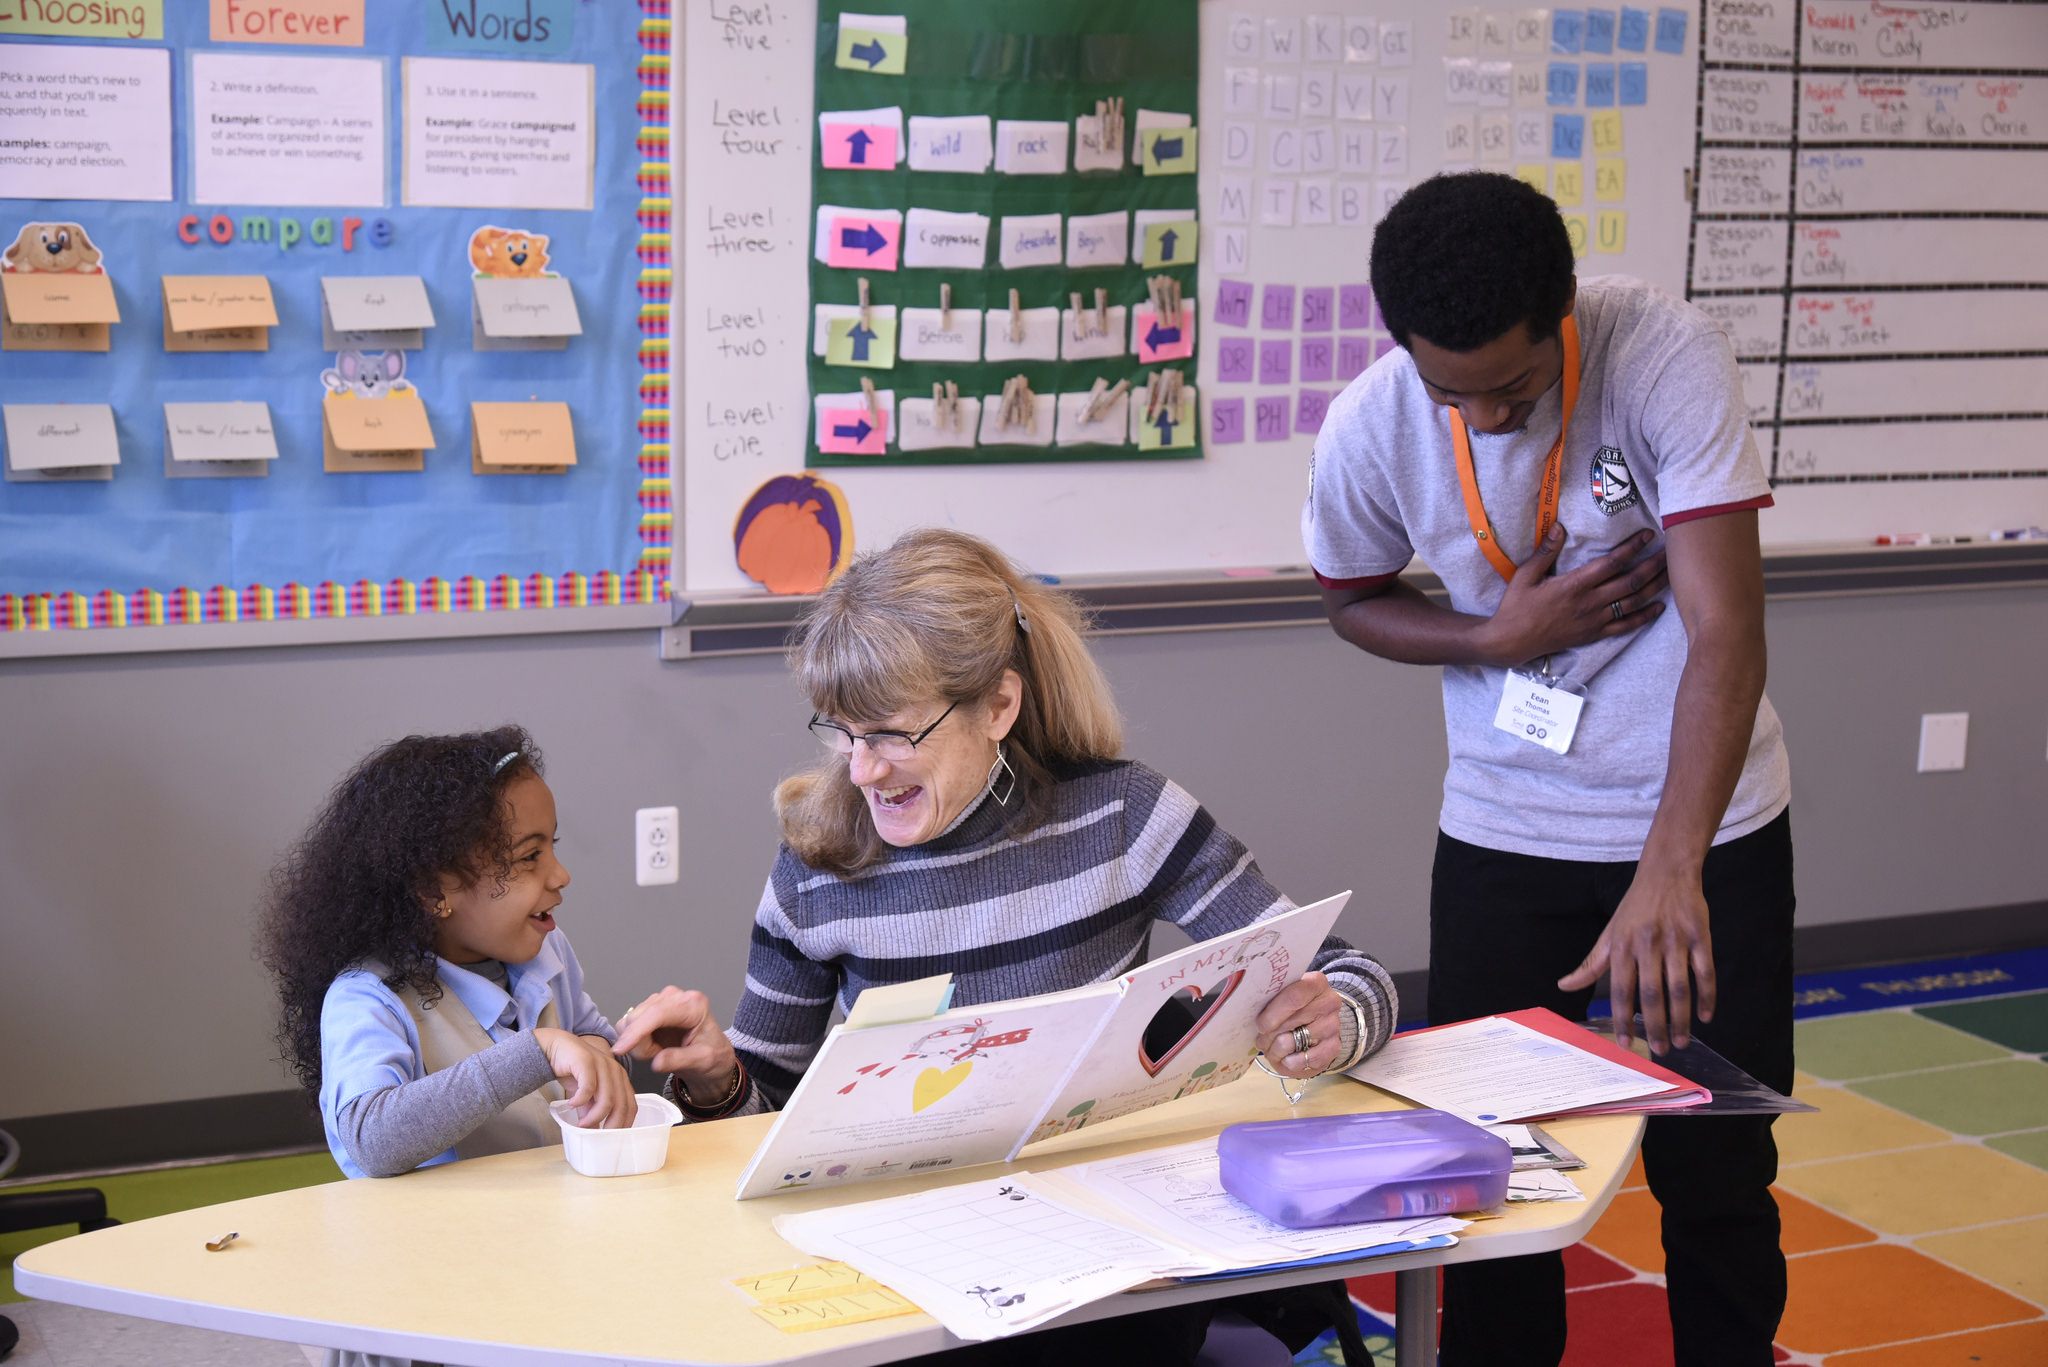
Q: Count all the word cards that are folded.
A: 8